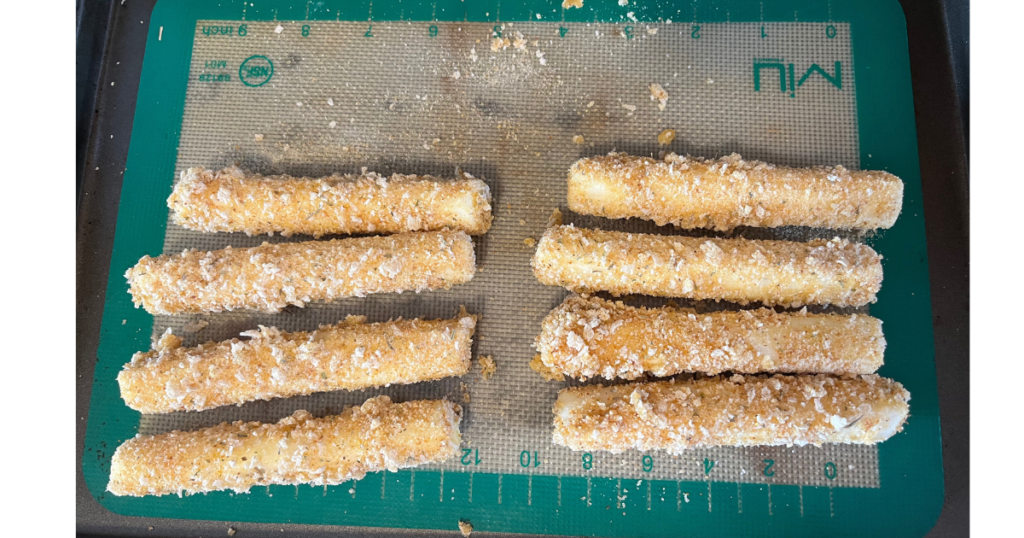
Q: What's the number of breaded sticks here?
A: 8